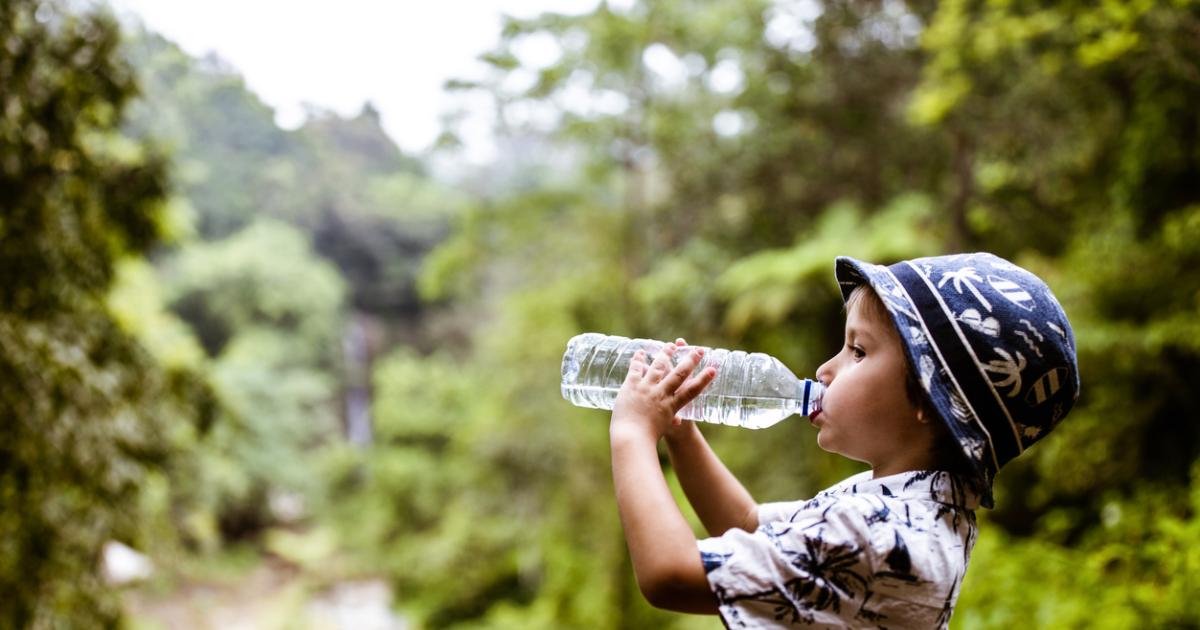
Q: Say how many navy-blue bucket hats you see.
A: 1